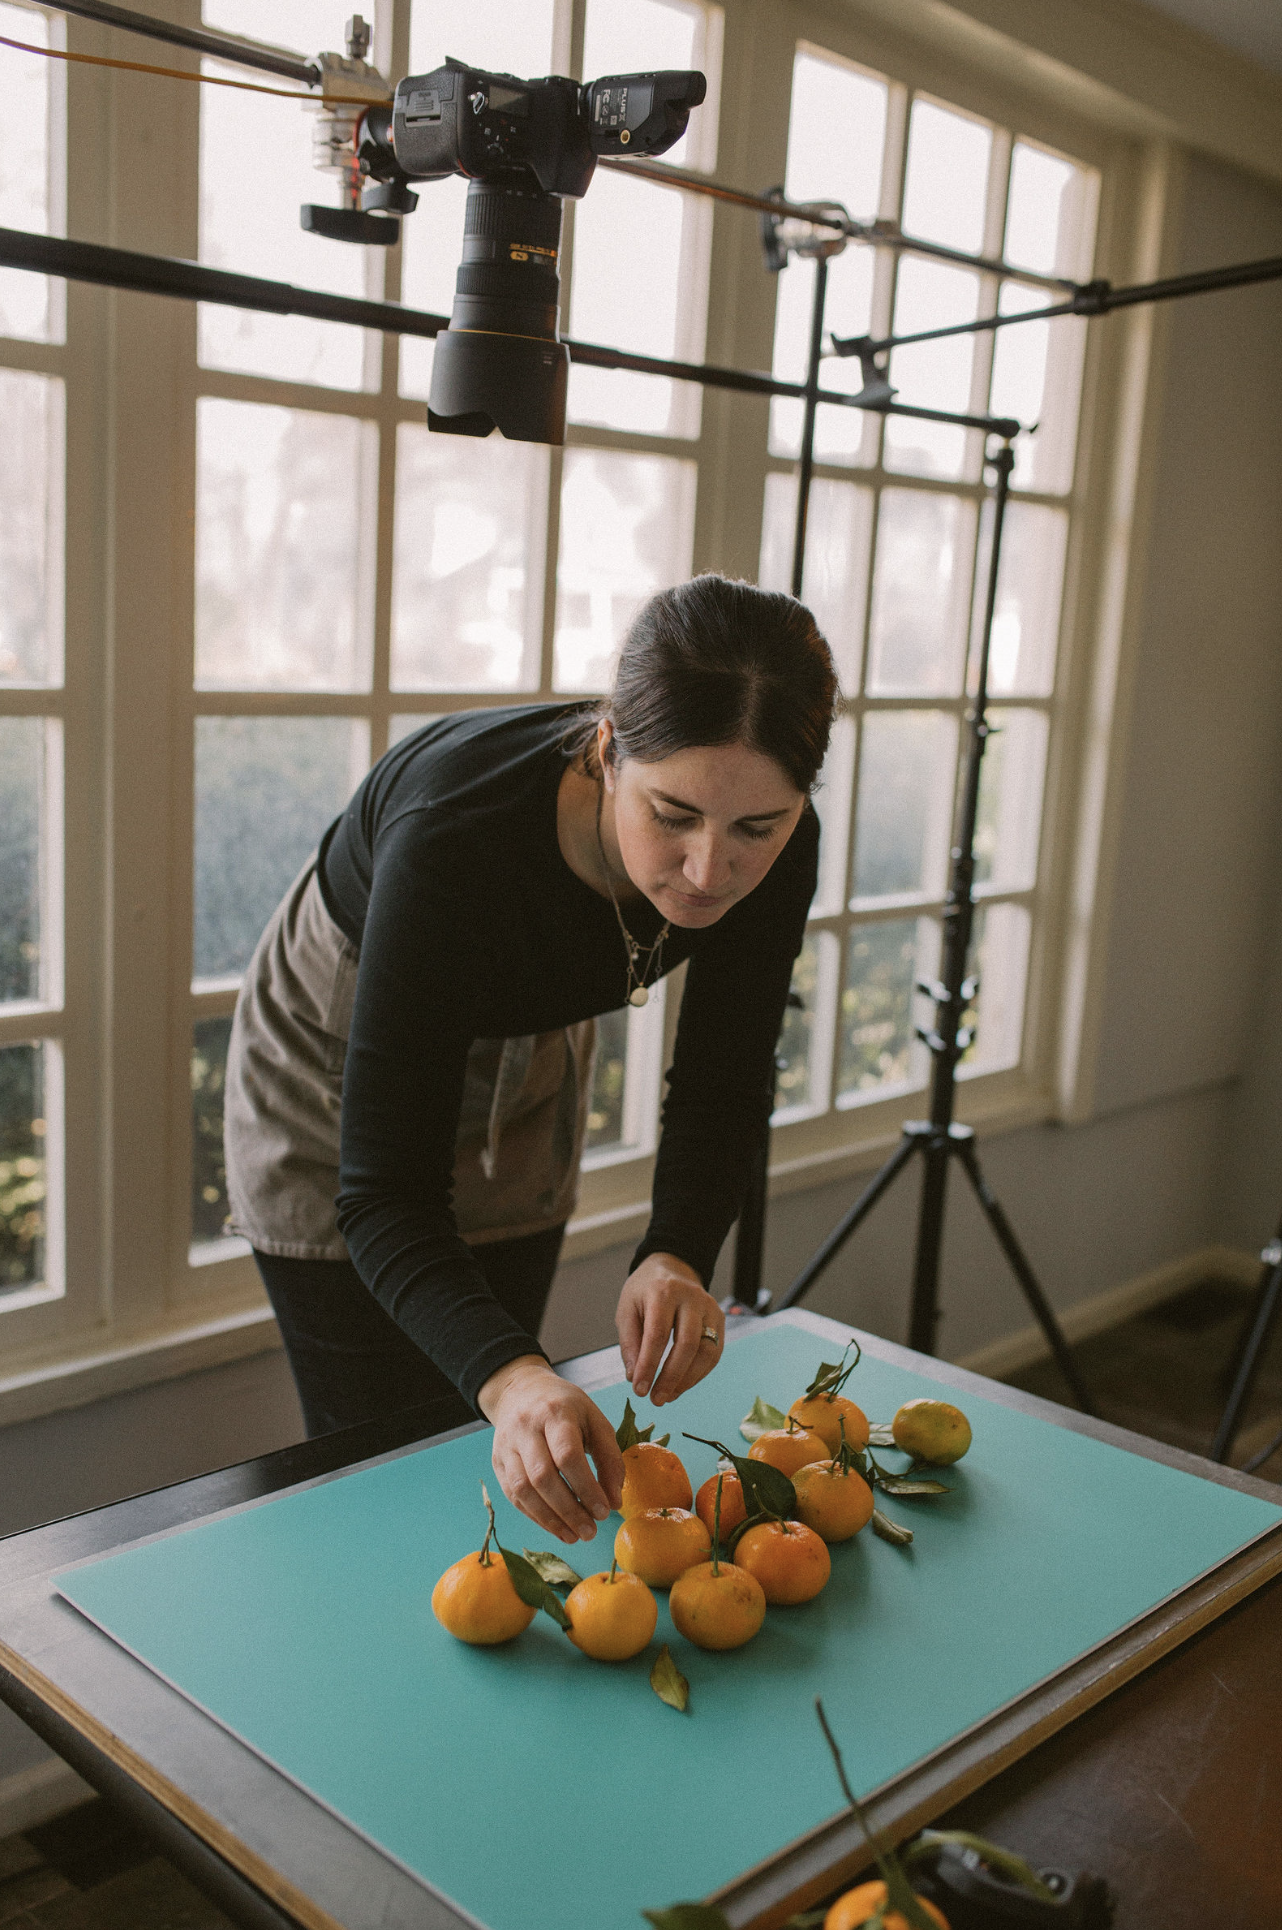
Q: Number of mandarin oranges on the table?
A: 12